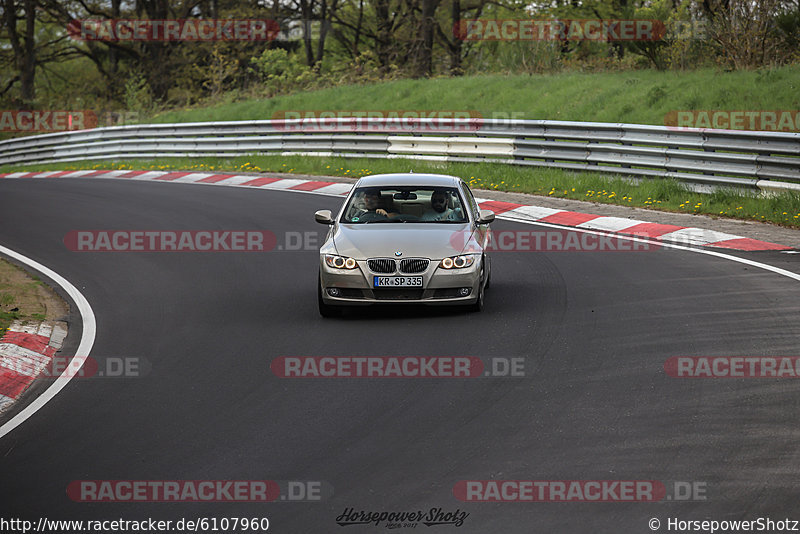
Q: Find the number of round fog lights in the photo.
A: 2